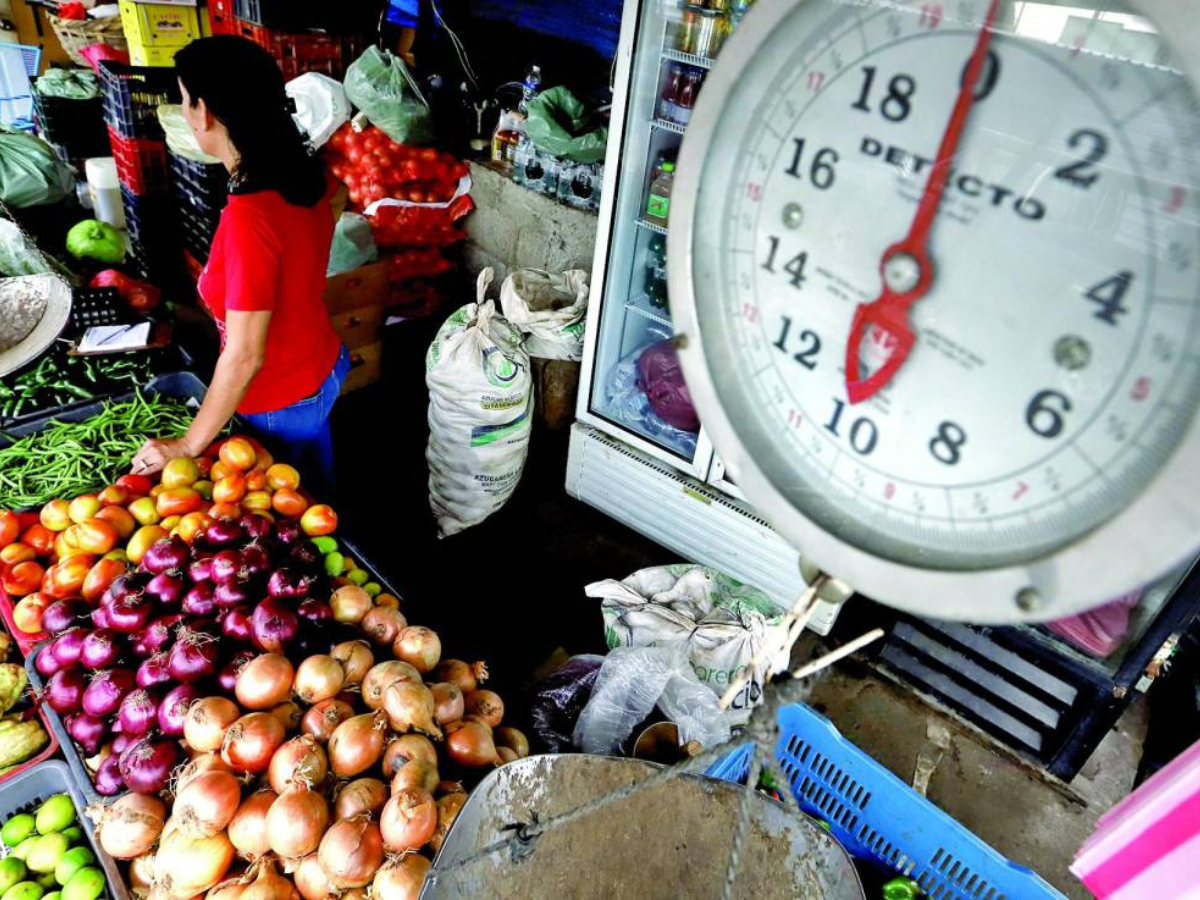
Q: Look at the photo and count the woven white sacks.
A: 3